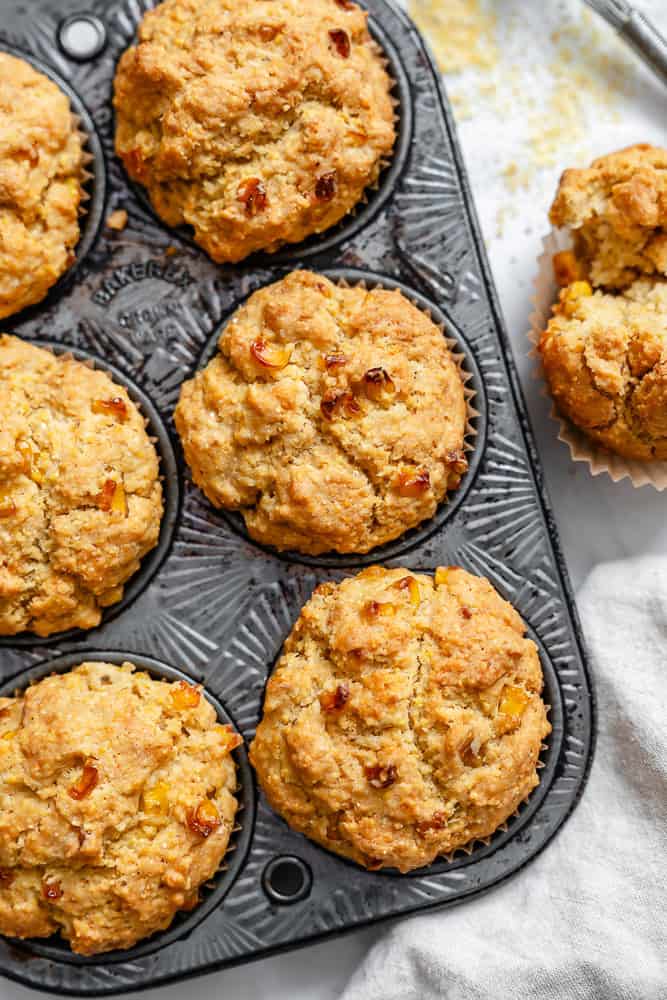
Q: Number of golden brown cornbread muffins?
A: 7